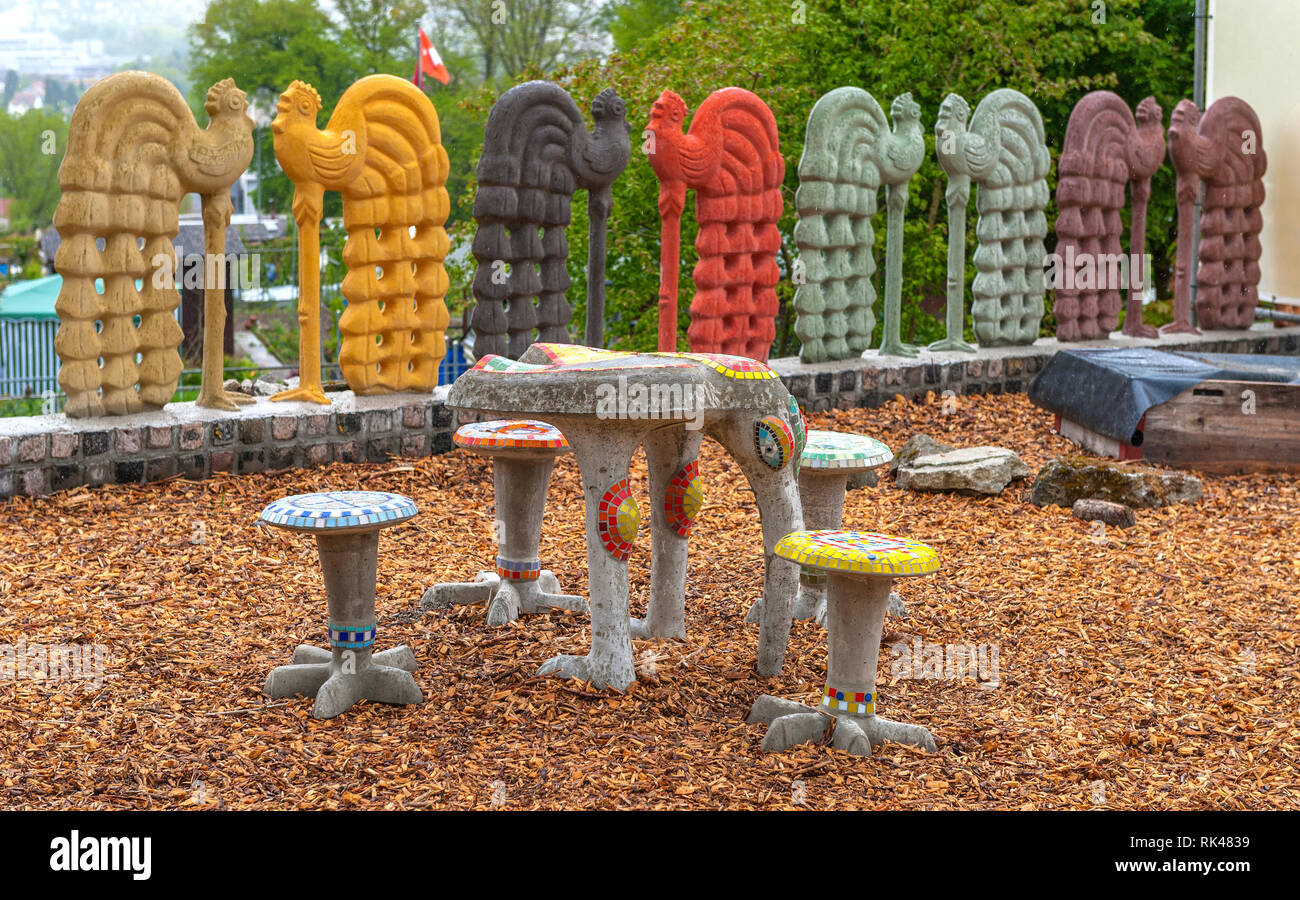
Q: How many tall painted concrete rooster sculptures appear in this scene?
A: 8